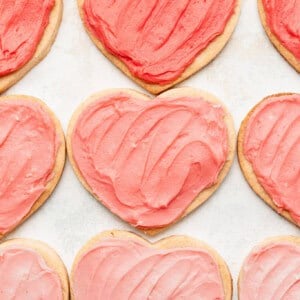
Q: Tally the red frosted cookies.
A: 3